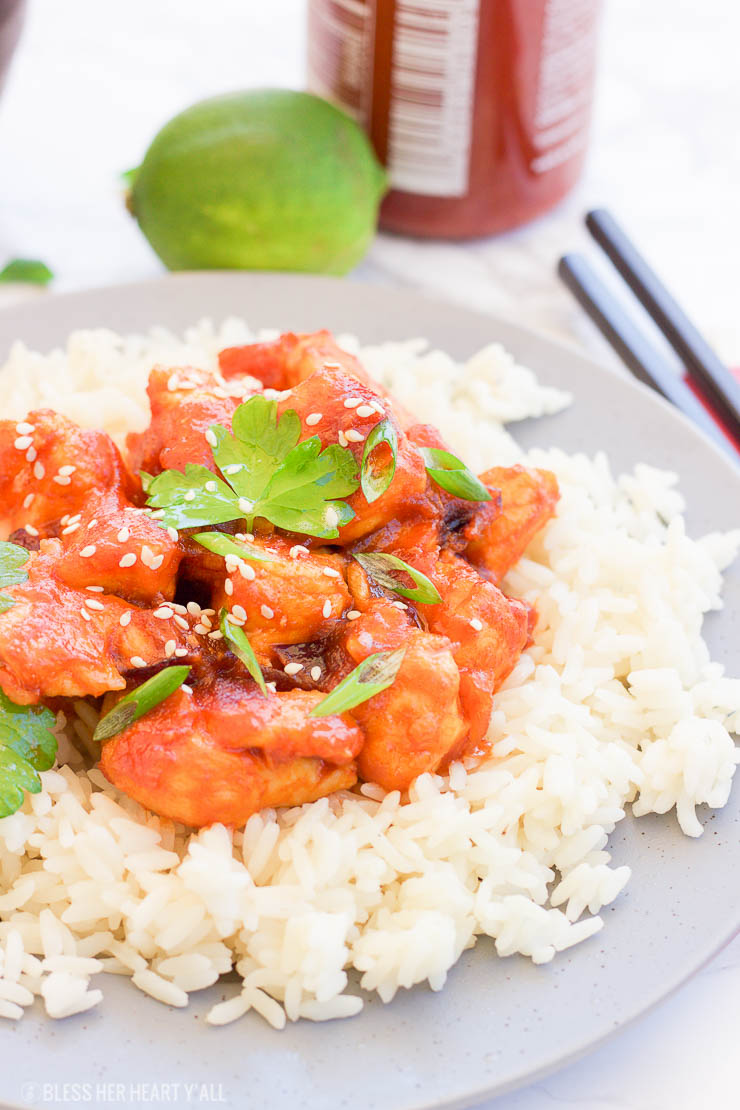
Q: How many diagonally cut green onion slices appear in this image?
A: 7